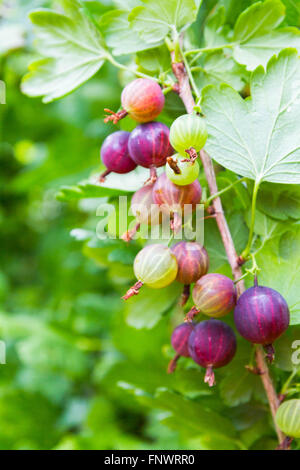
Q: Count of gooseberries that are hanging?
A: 14